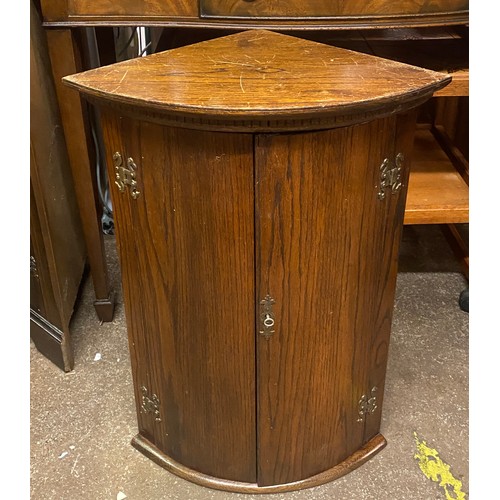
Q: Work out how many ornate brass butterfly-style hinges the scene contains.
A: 4